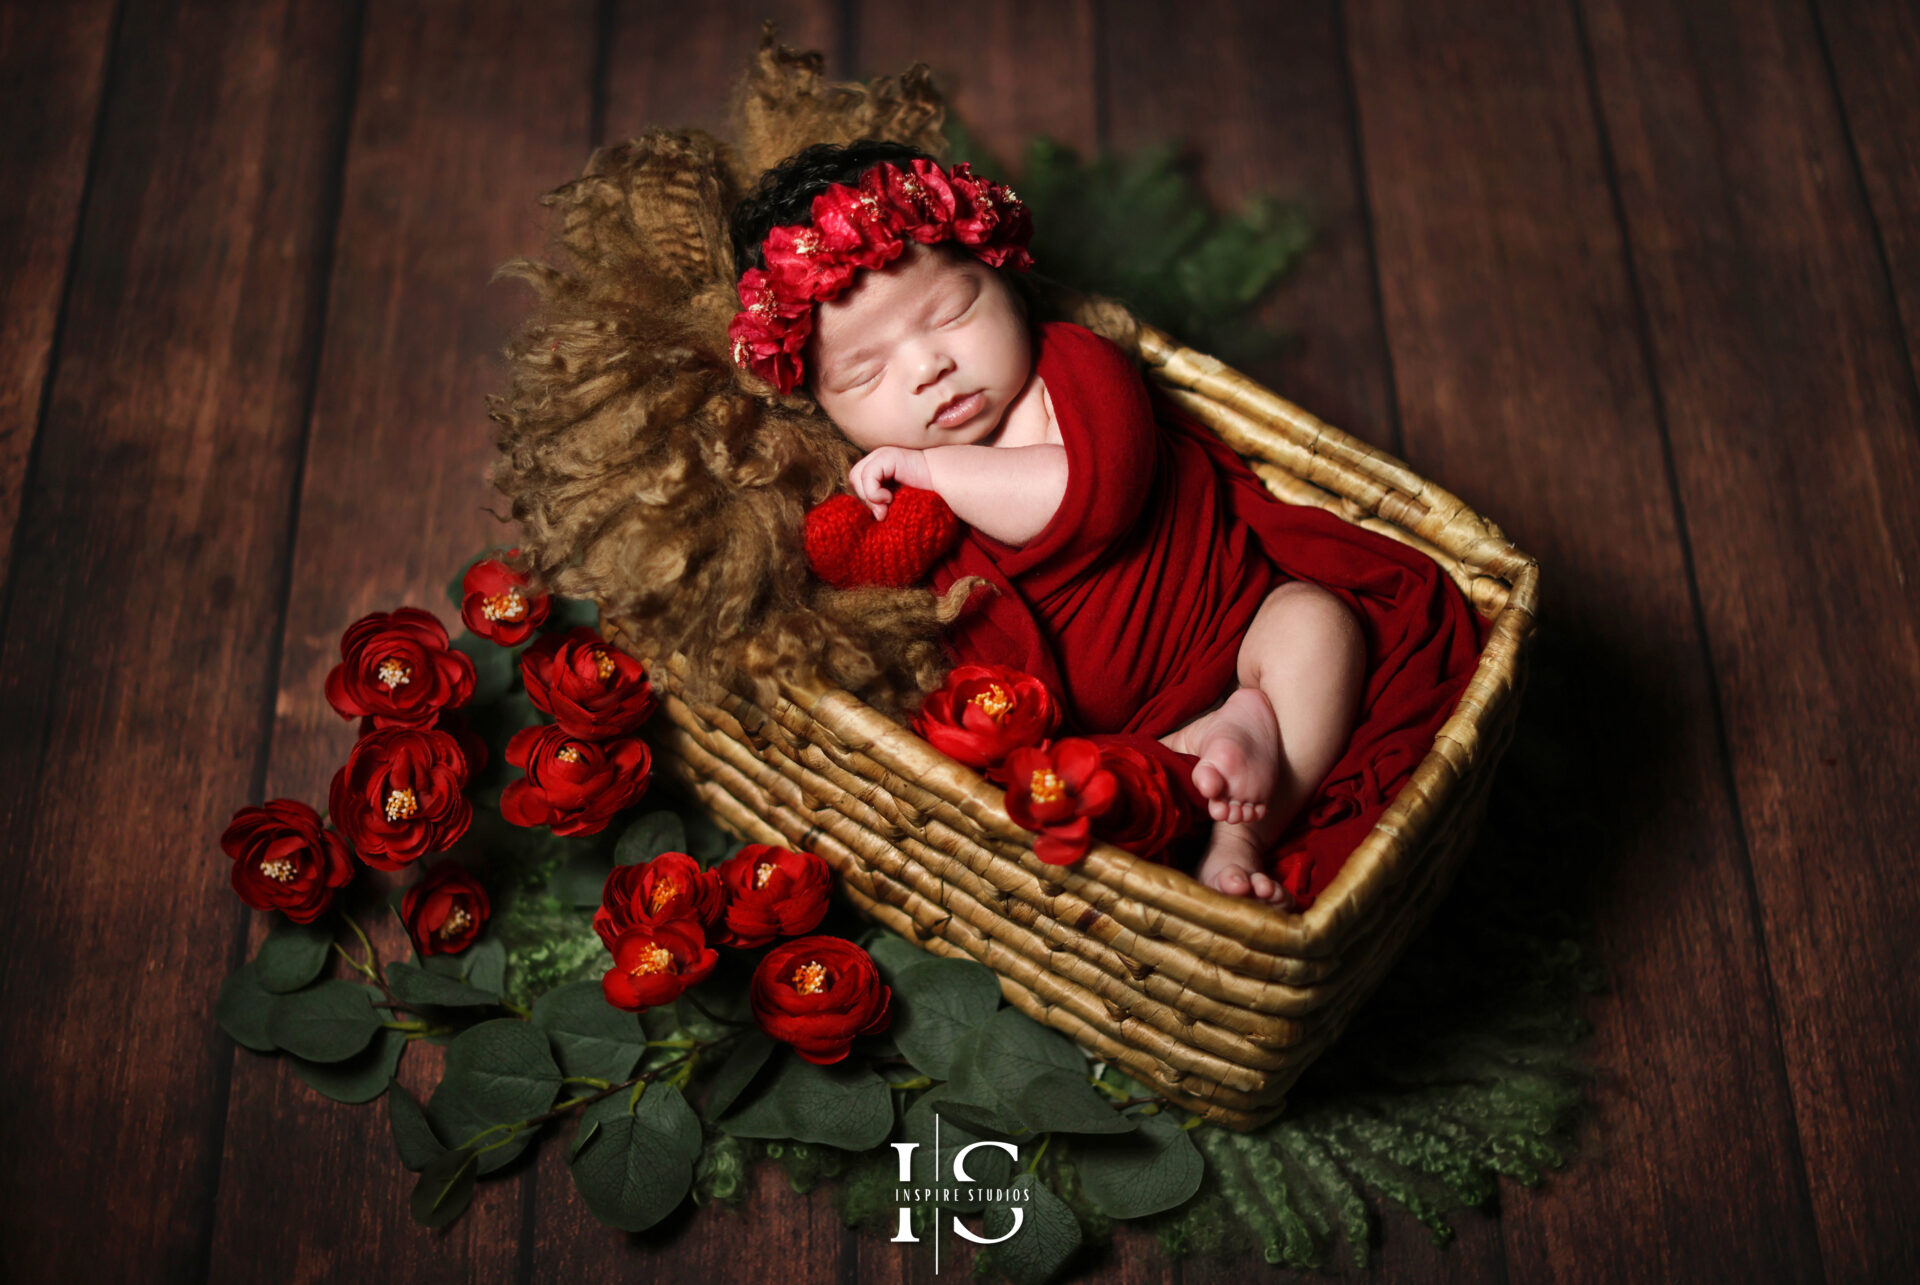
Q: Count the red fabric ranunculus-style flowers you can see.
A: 14